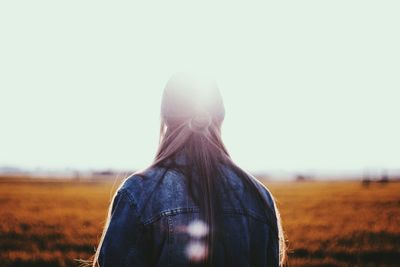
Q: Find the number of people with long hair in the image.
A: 1